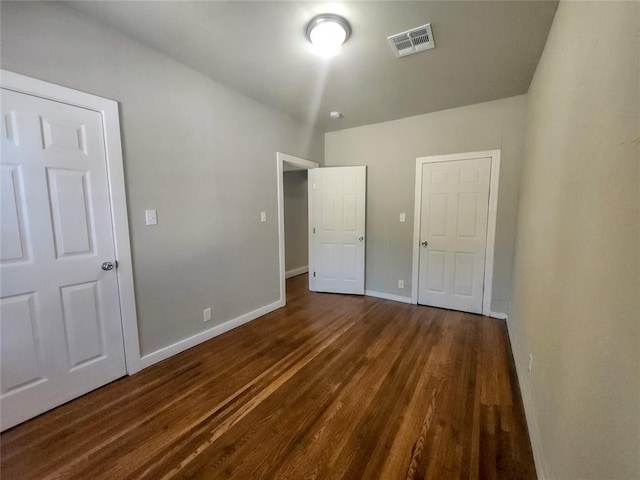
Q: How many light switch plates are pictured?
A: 3